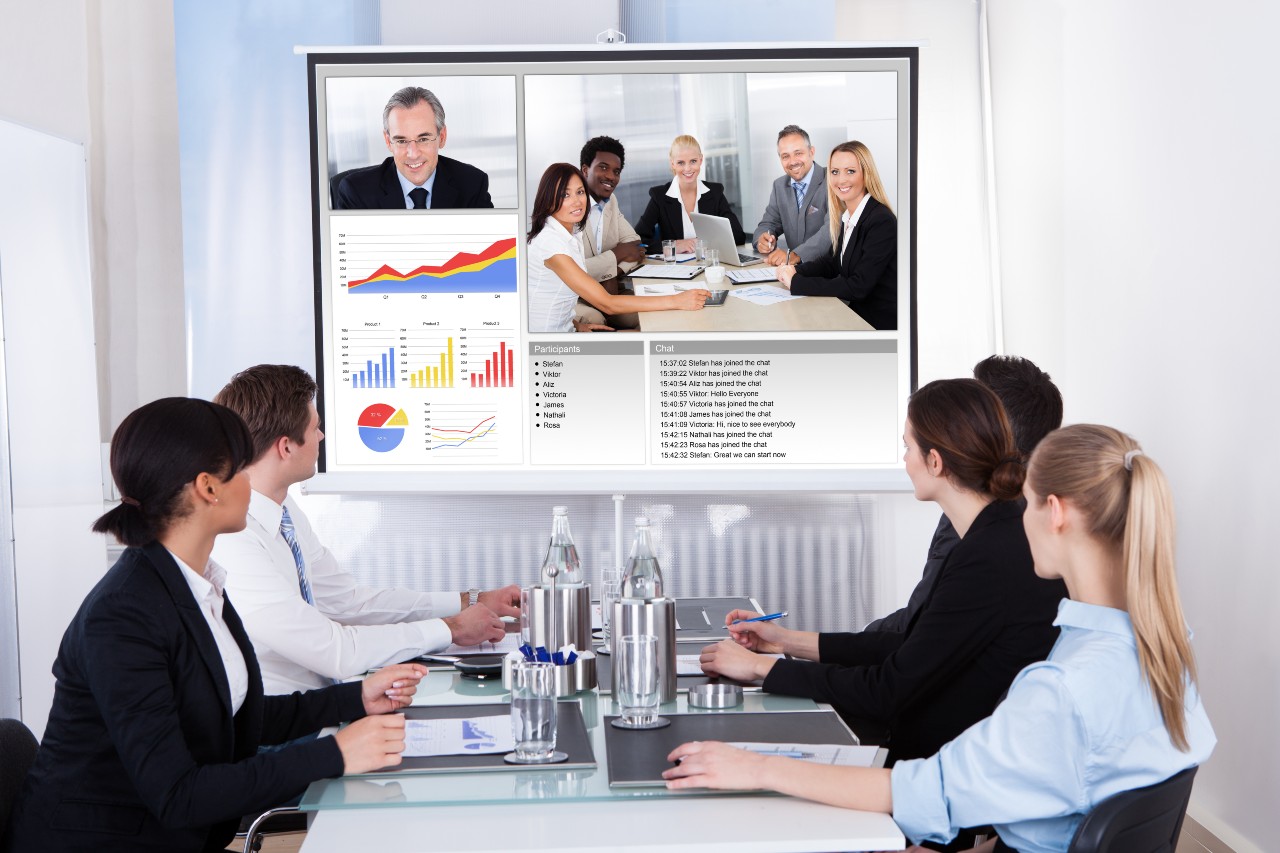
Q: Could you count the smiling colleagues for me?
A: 6